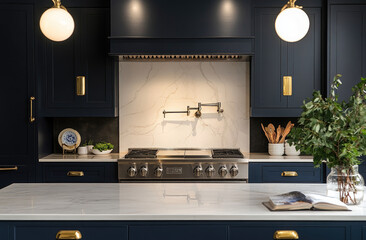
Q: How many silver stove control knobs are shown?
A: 7